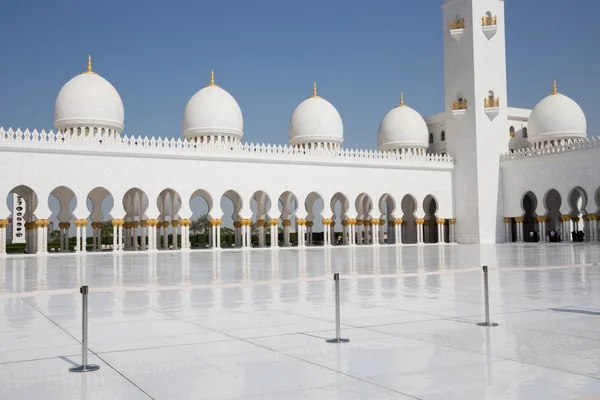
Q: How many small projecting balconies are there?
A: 4